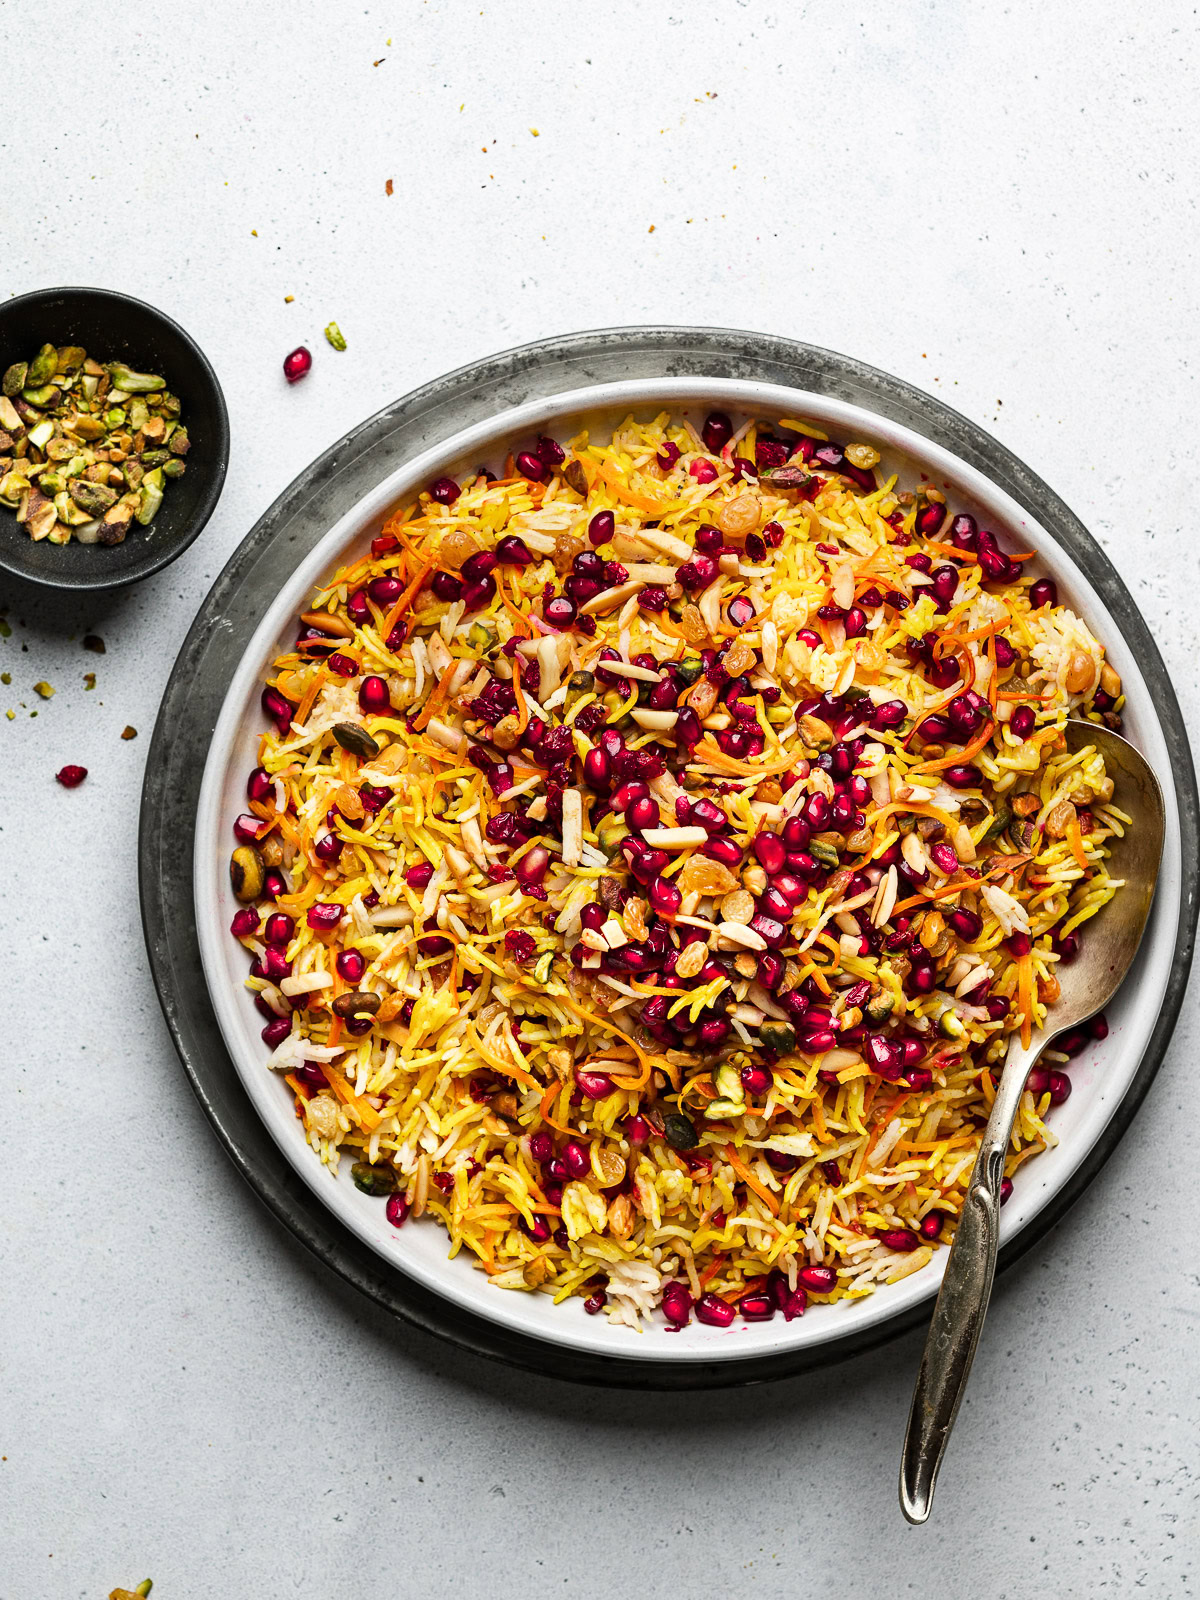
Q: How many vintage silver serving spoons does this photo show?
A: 1